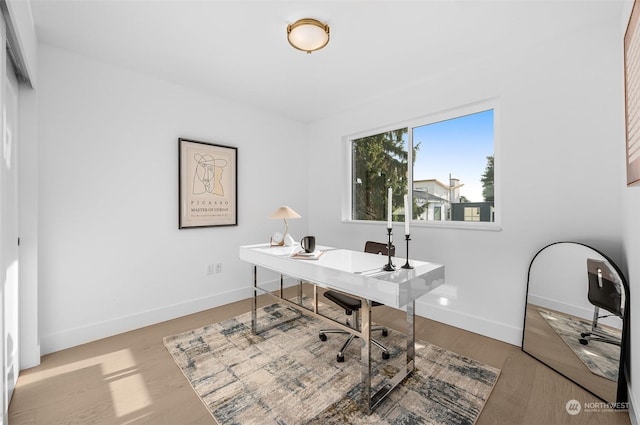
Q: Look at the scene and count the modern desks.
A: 1